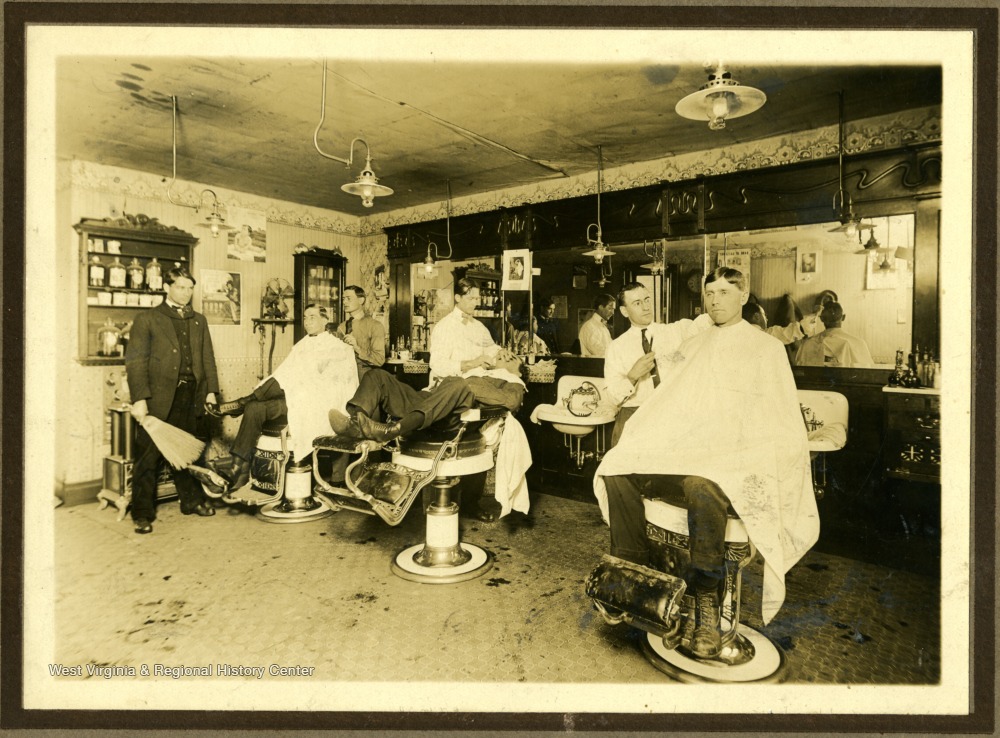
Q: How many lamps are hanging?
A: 6